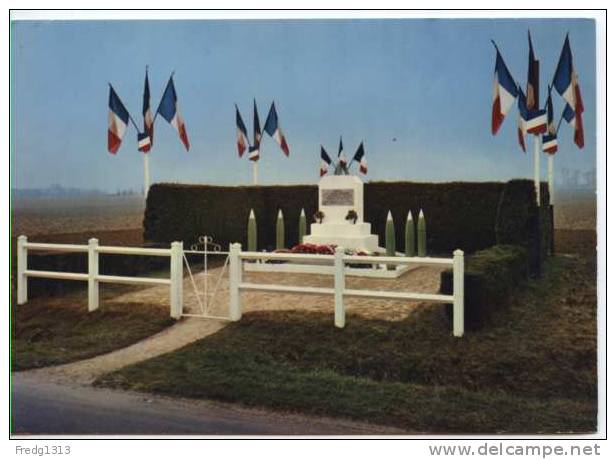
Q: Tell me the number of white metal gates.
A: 1